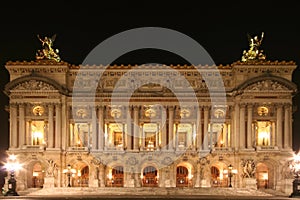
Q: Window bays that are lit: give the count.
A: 7